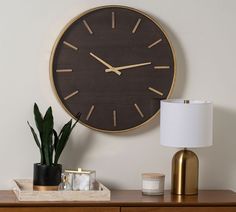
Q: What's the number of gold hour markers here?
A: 12